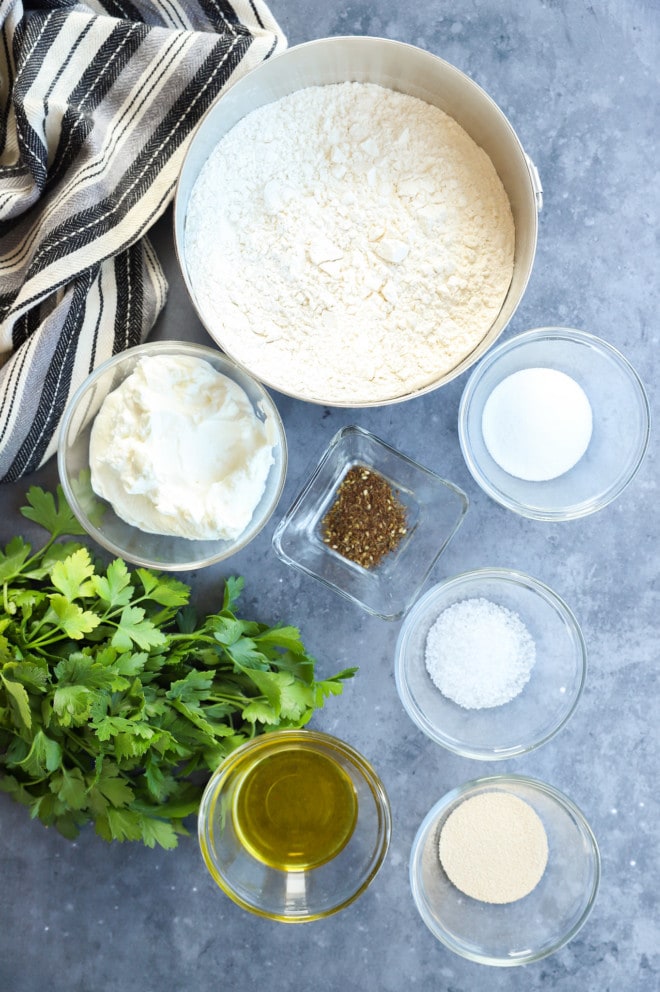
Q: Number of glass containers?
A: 6